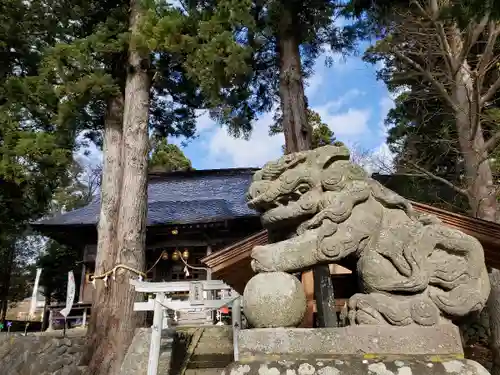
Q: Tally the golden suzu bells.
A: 3